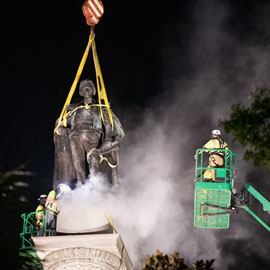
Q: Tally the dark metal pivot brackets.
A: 1